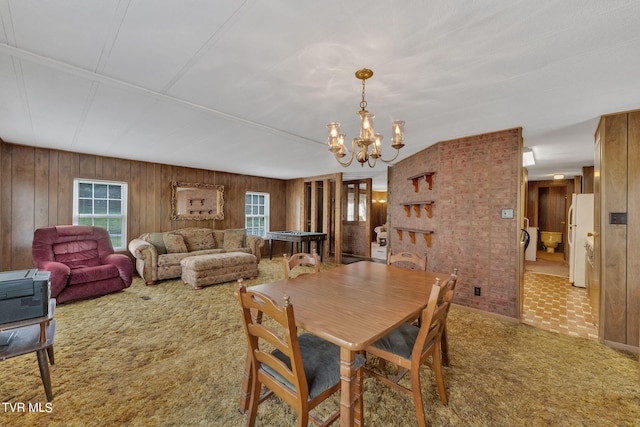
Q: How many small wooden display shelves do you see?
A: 3